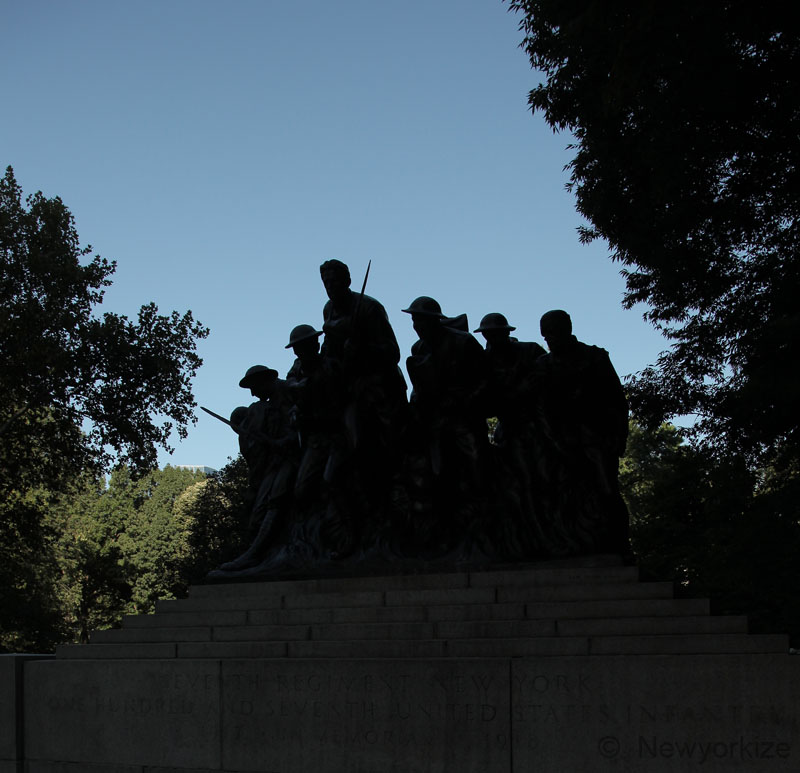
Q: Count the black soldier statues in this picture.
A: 7